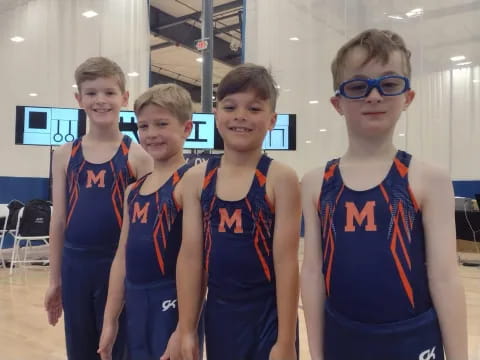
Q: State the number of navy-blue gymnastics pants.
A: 4